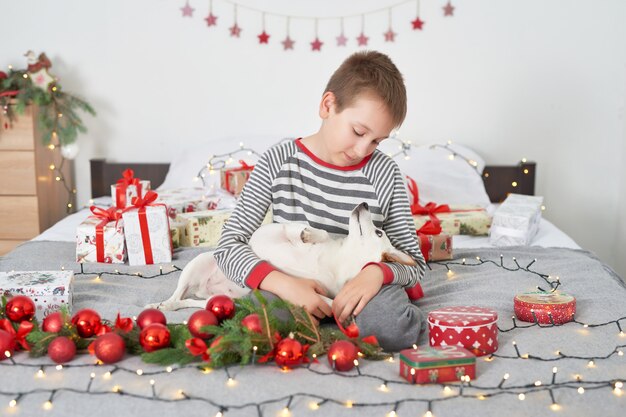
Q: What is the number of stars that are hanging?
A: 11